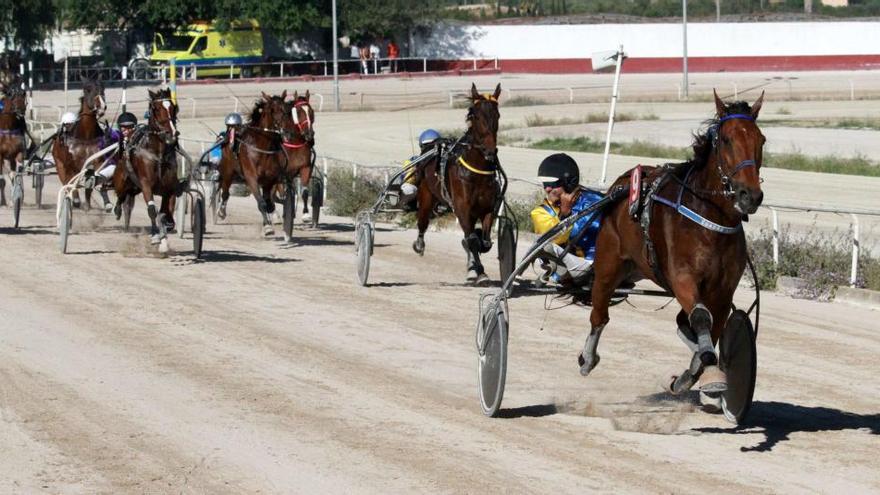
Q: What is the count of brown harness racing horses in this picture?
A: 7